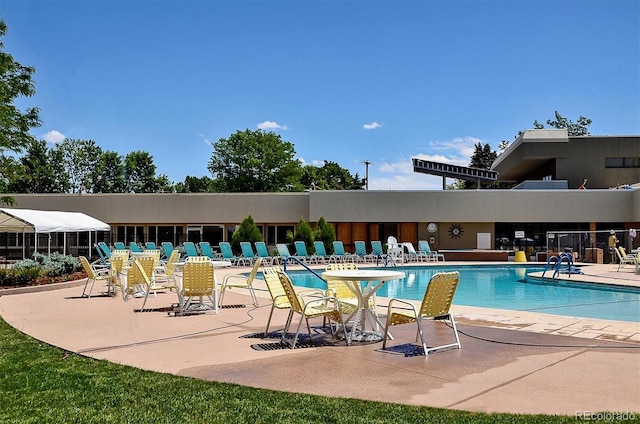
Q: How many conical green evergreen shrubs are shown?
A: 3